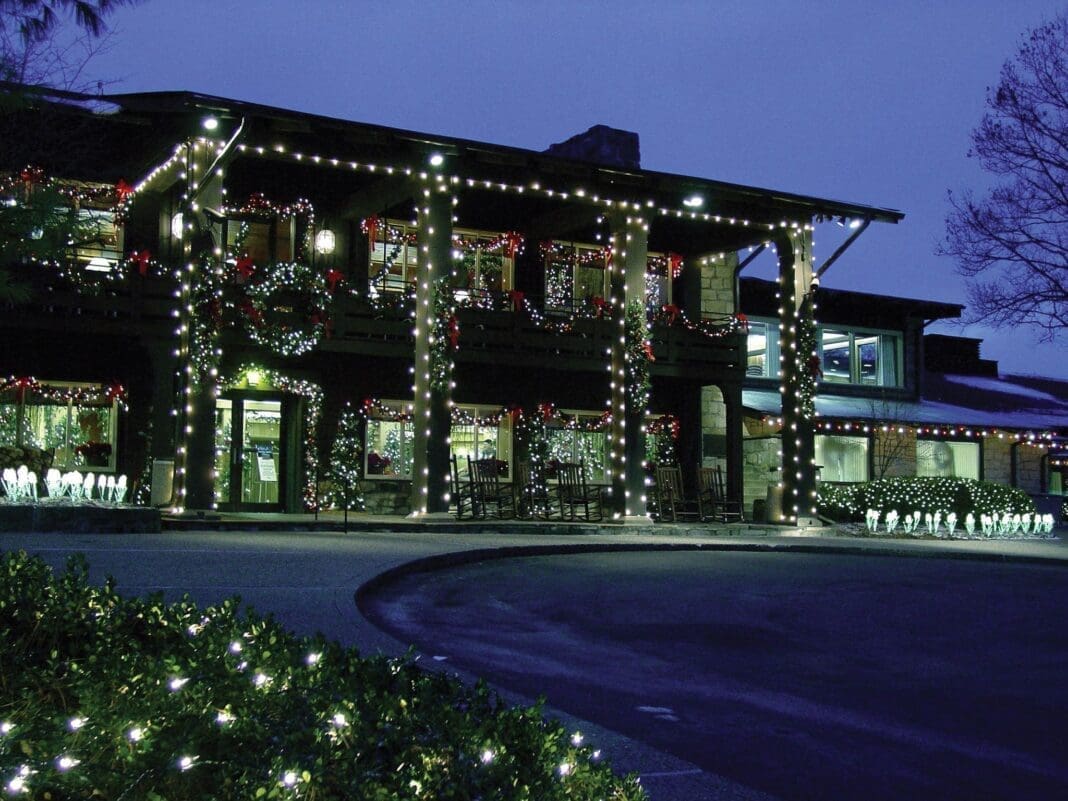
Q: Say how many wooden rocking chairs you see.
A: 6